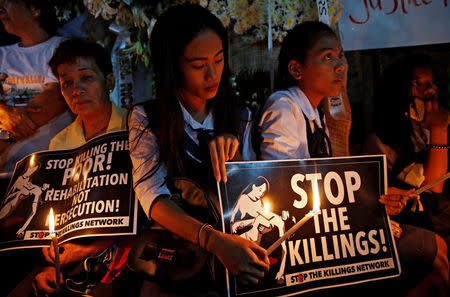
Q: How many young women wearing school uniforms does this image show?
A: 2